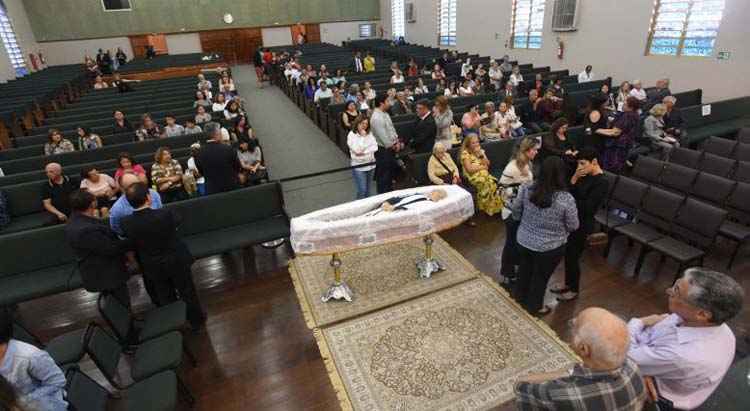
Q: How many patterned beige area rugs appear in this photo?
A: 2